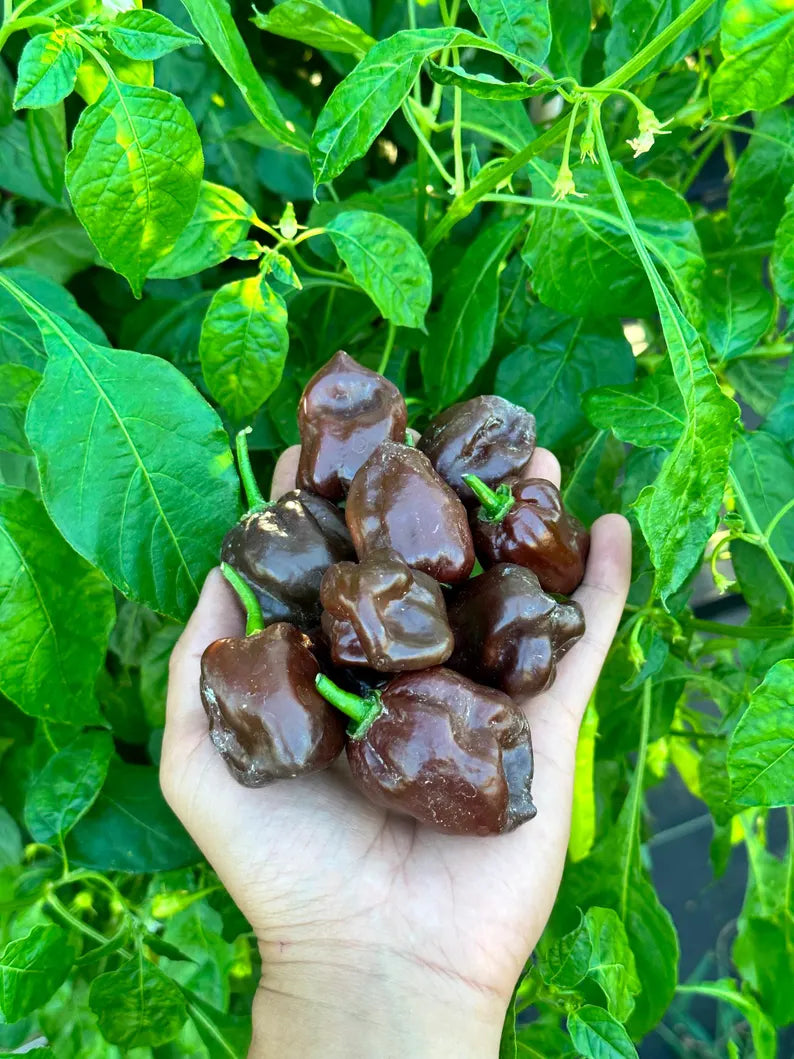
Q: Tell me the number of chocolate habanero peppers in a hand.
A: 9